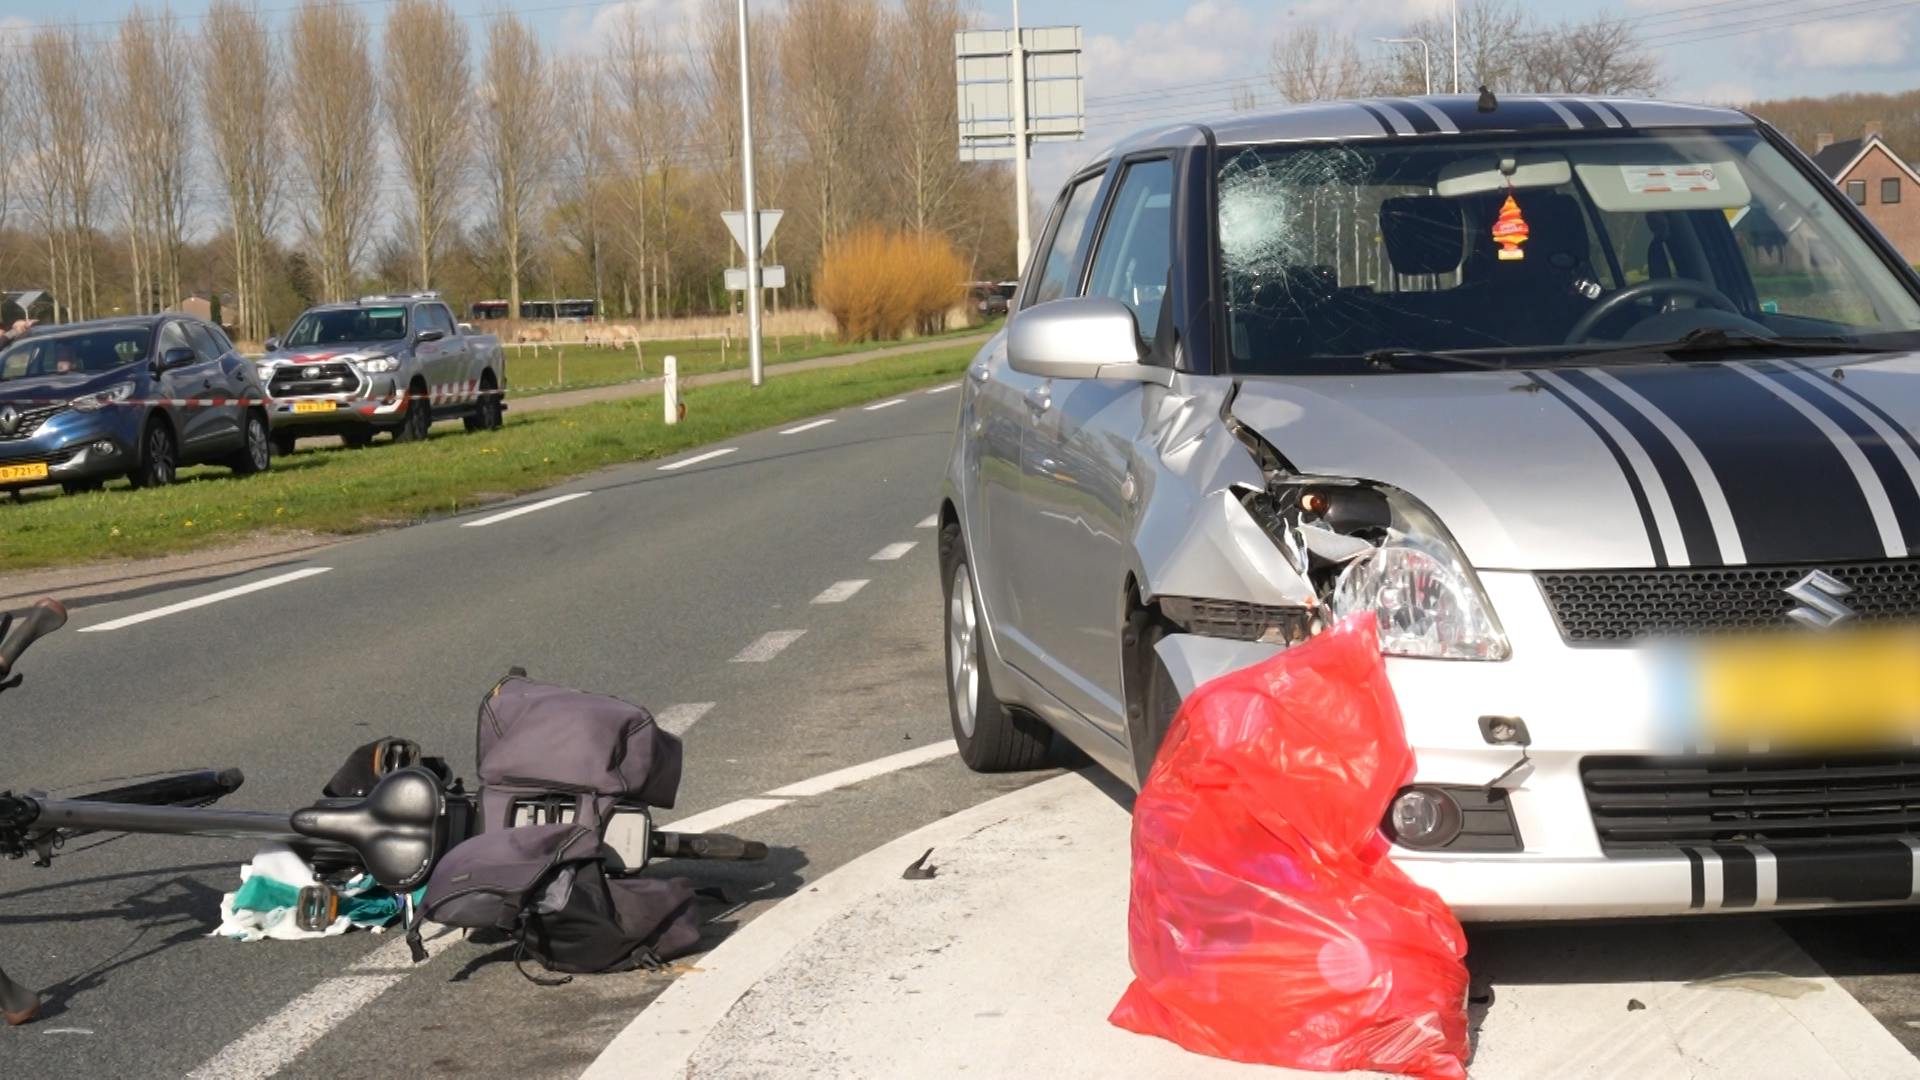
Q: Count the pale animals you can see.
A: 3